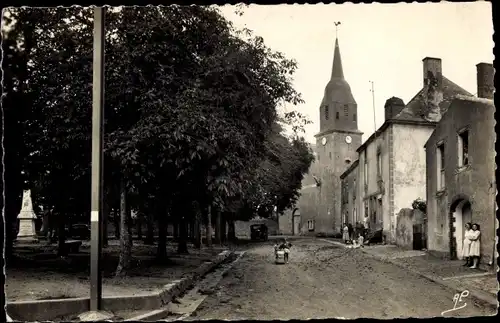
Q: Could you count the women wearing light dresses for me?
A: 2